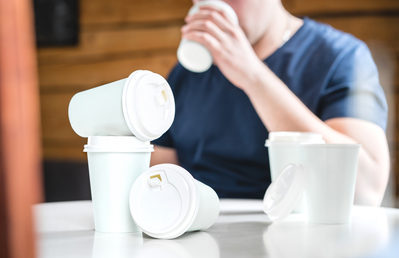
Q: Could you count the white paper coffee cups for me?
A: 6